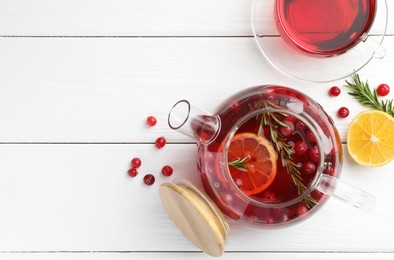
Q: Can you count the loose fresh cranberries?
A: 9